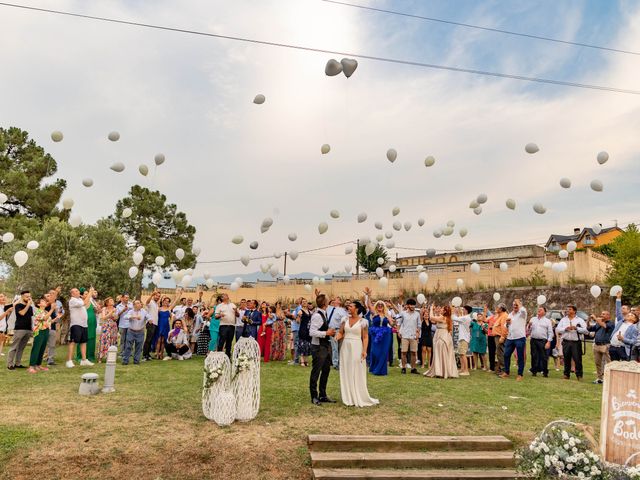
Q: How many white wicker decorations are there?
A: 3